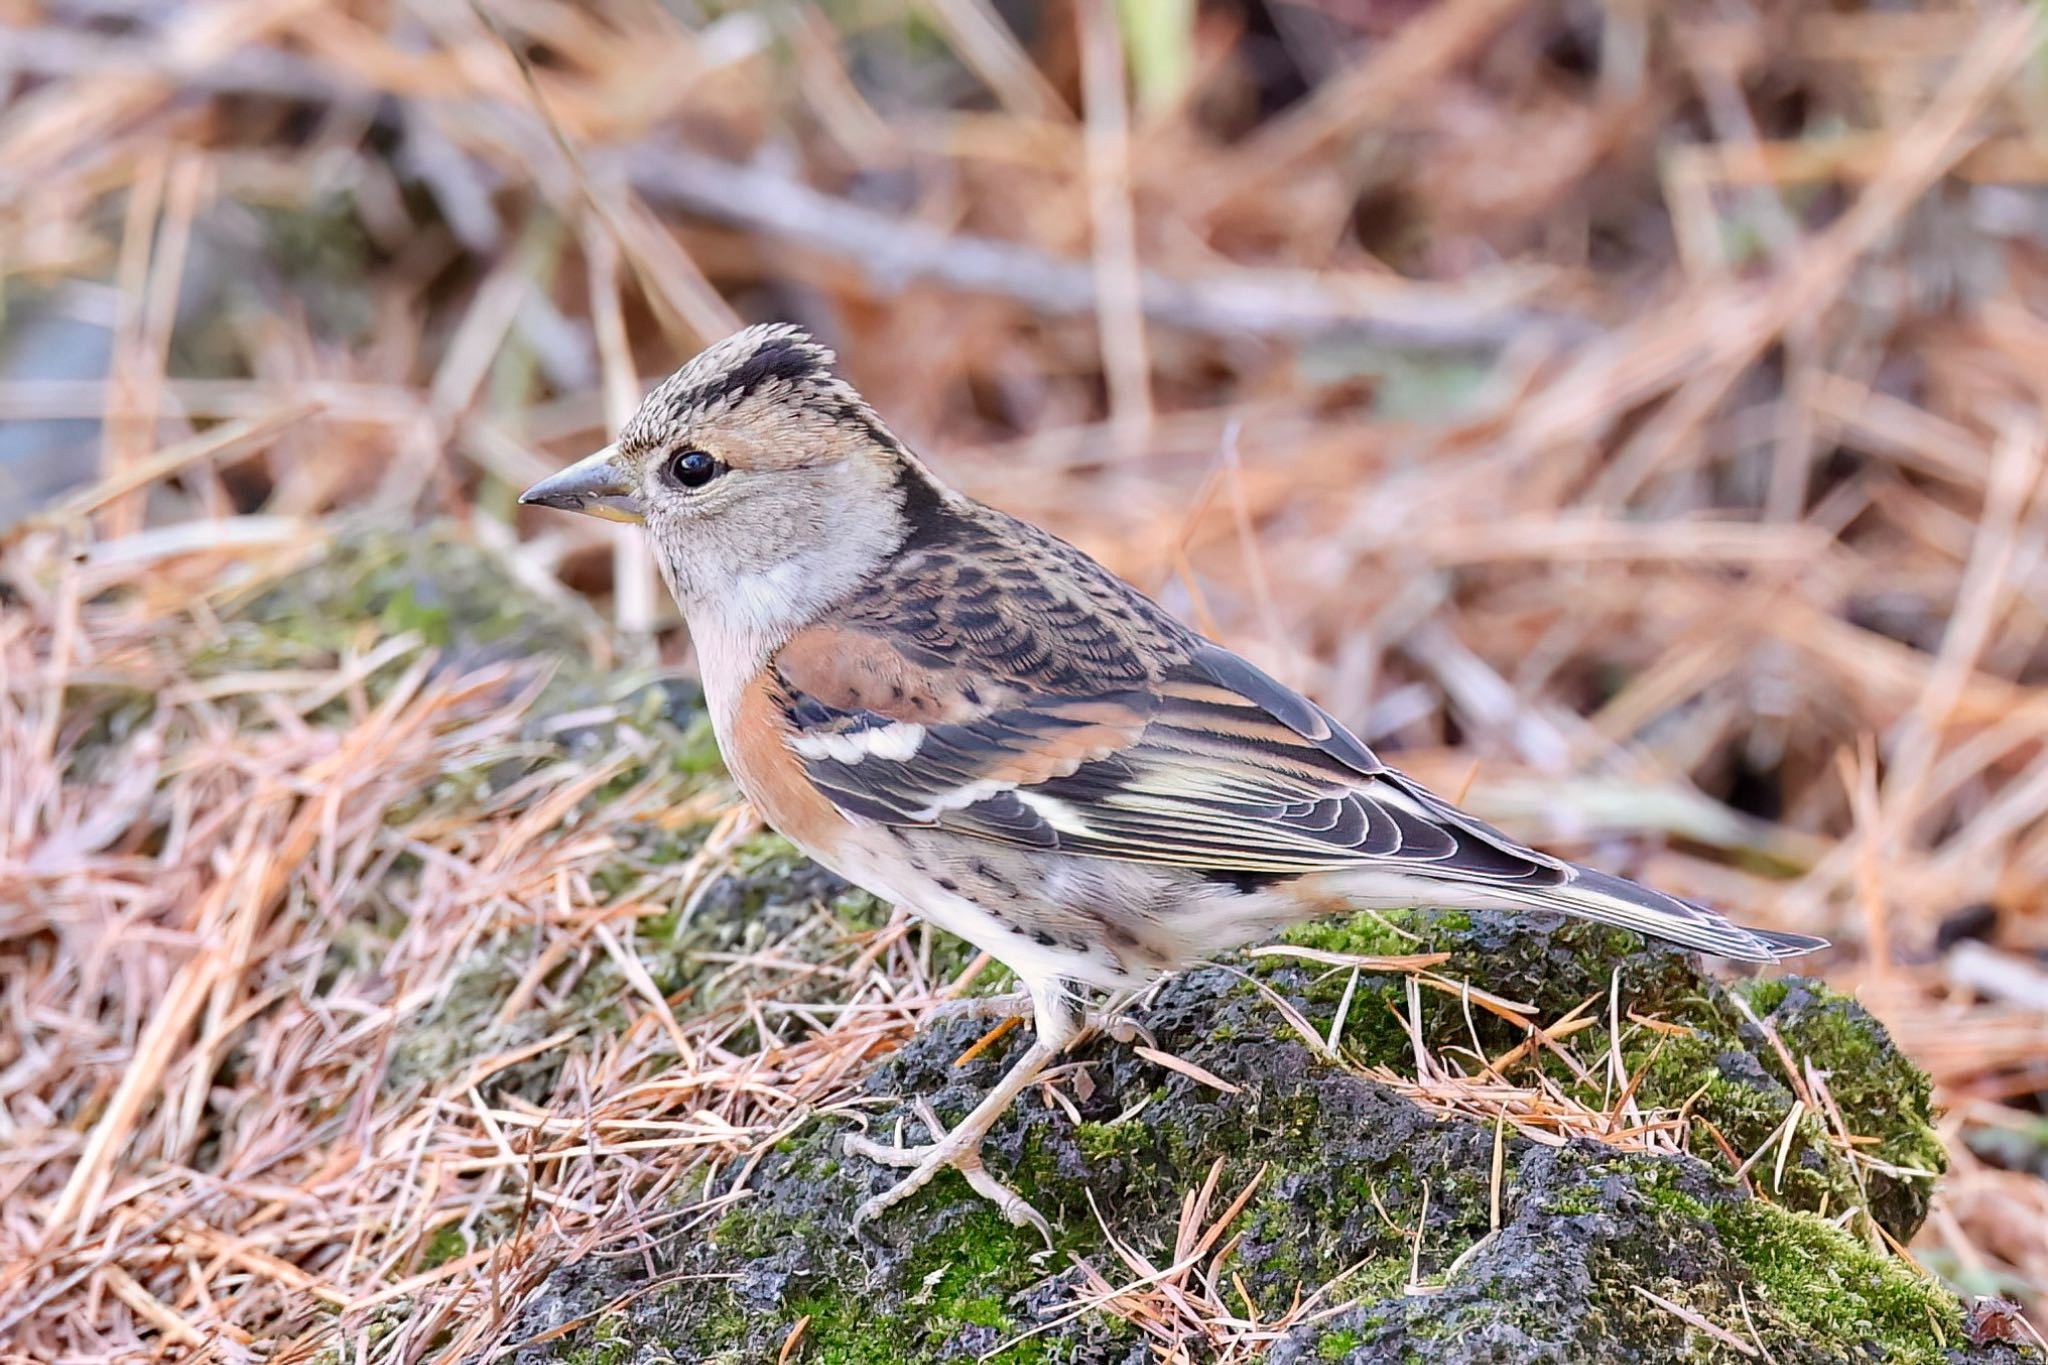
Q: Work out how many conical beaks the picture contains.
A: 1